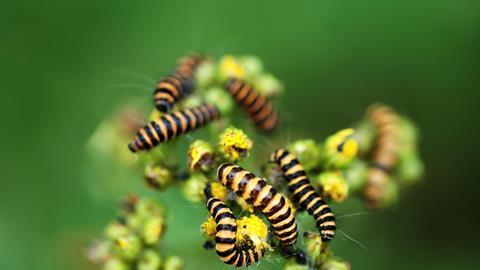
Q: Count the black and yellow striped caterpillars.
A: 7